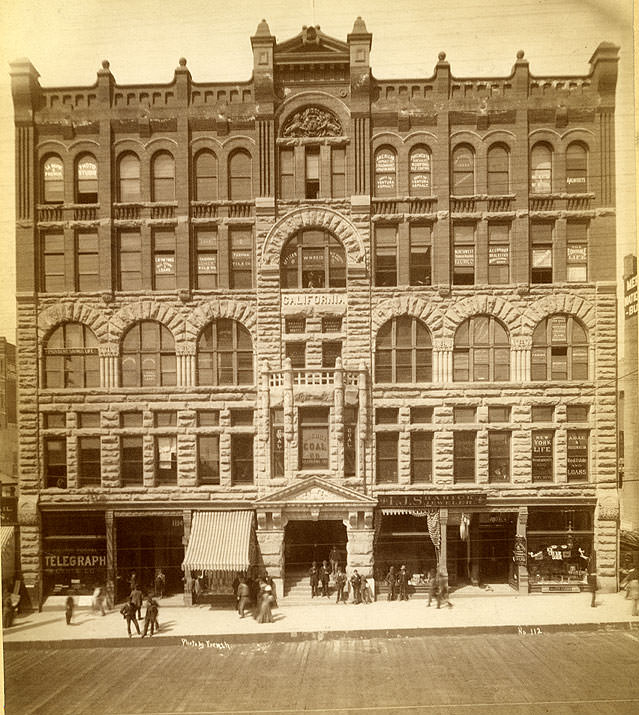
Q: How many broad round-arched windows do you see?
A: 7